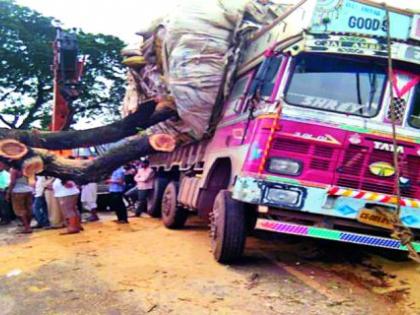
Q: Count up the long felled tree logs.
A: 2